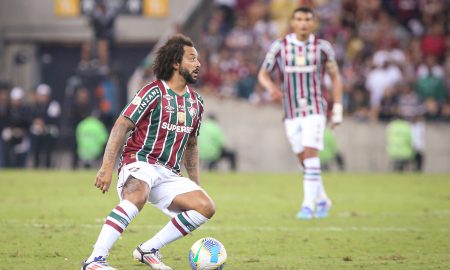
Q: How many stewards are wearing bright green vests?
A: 4